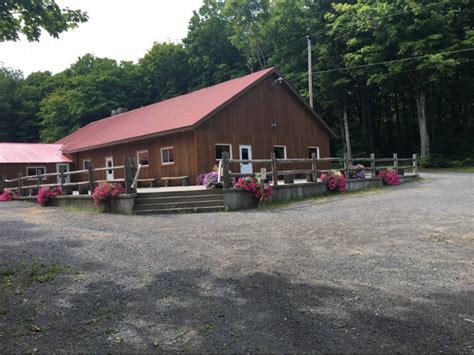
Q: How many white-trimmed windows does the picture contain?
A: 7